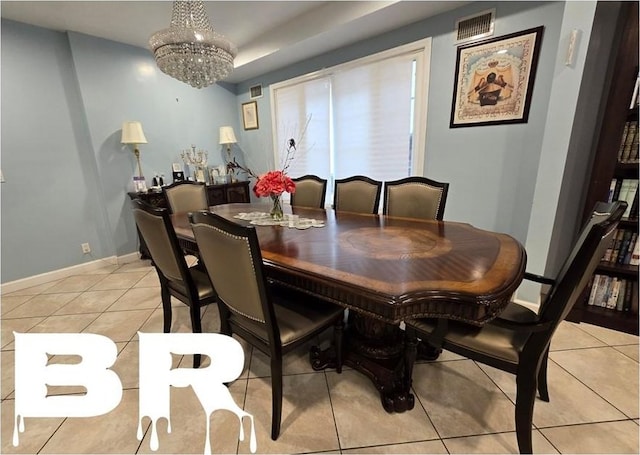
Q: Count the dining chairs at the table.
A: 7